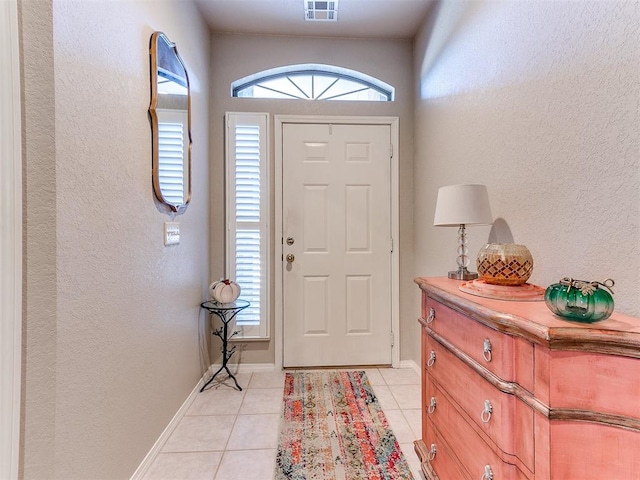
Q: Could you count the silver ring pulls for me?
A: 7